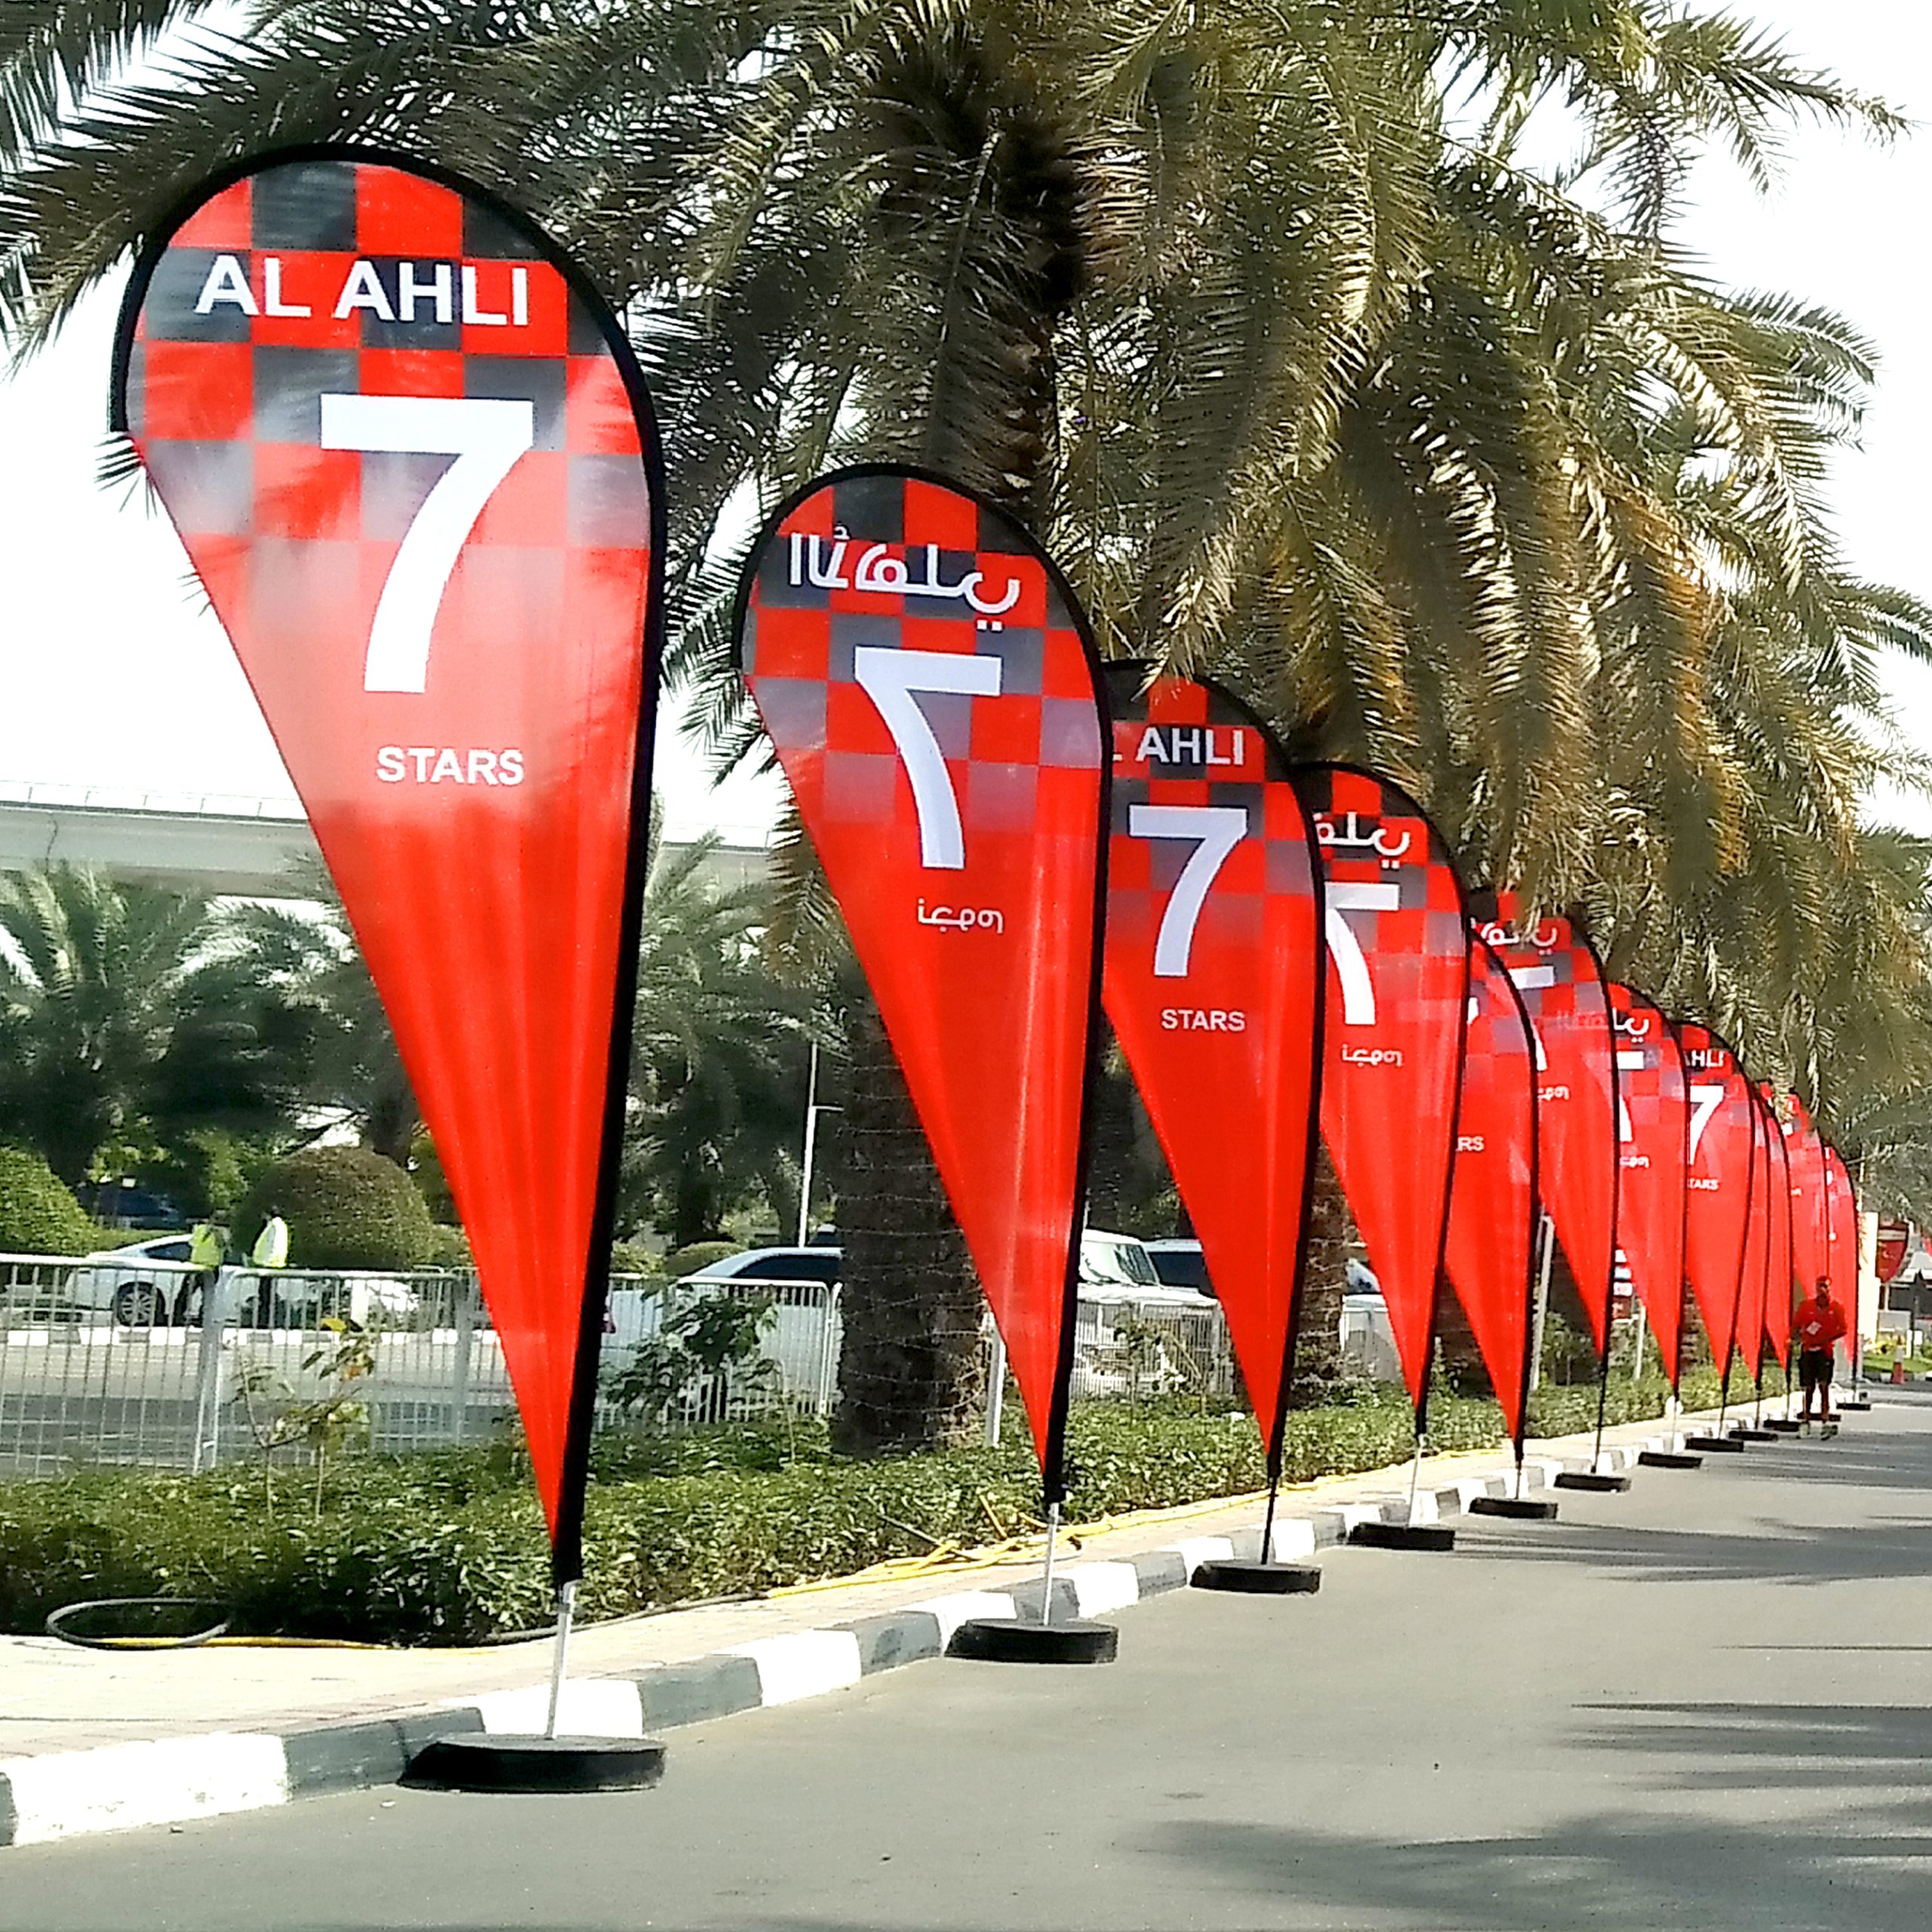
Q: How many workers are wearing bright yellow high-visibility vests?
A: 2